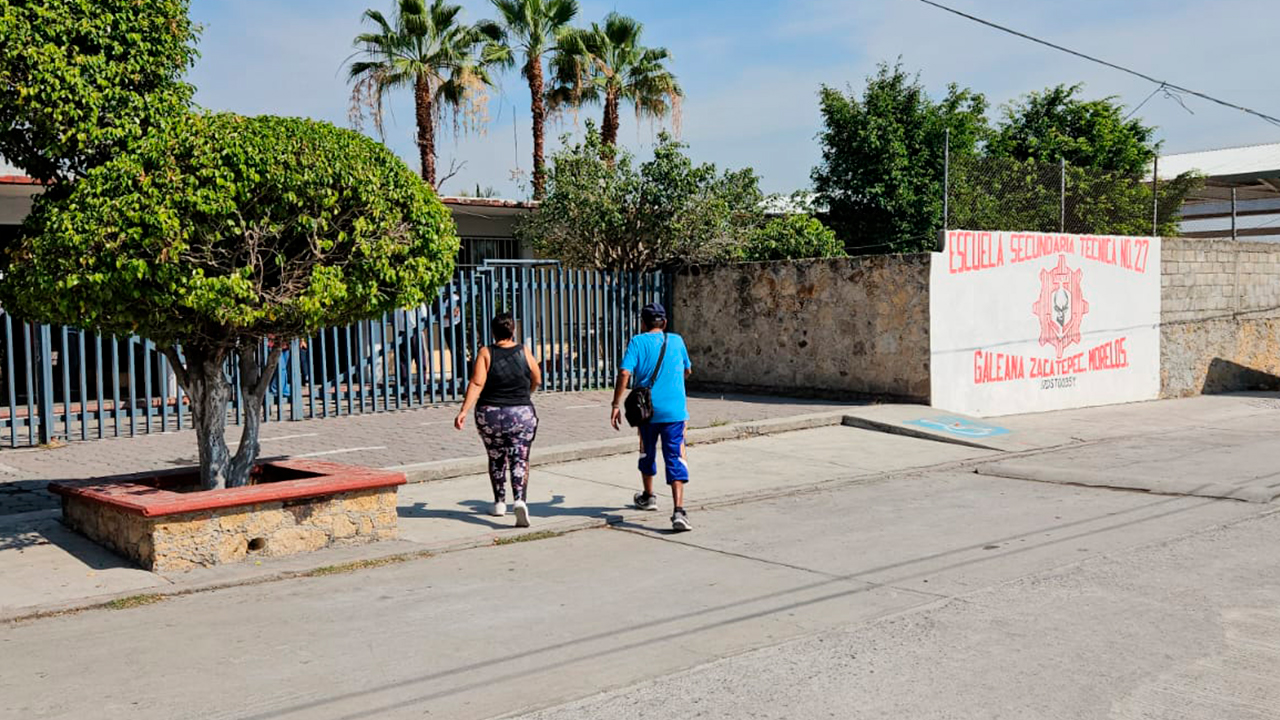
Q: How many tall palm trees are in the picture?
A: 3